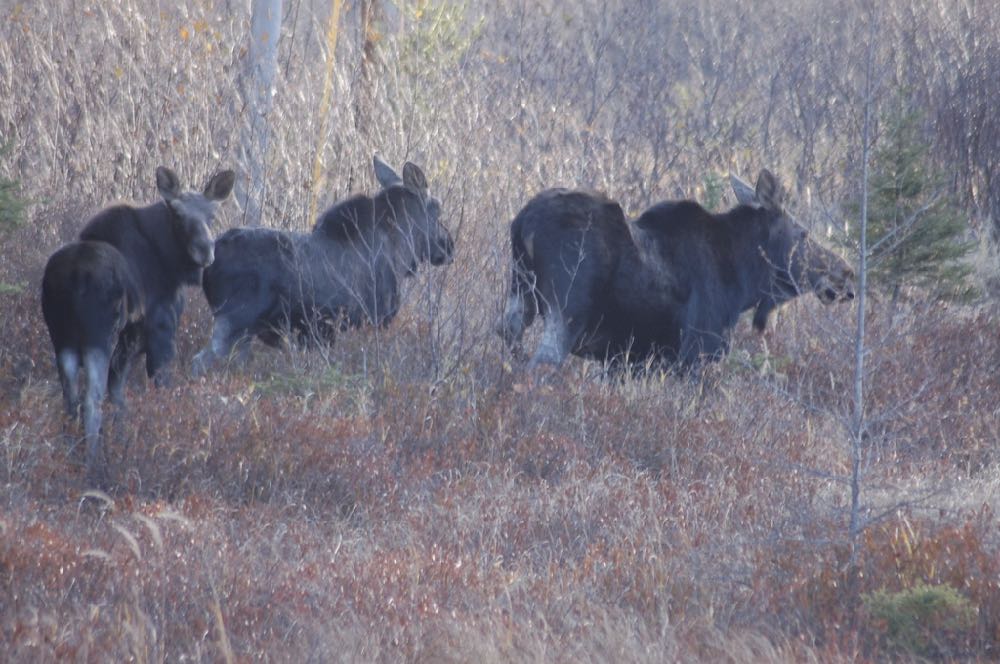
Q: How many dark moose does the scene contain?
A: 3